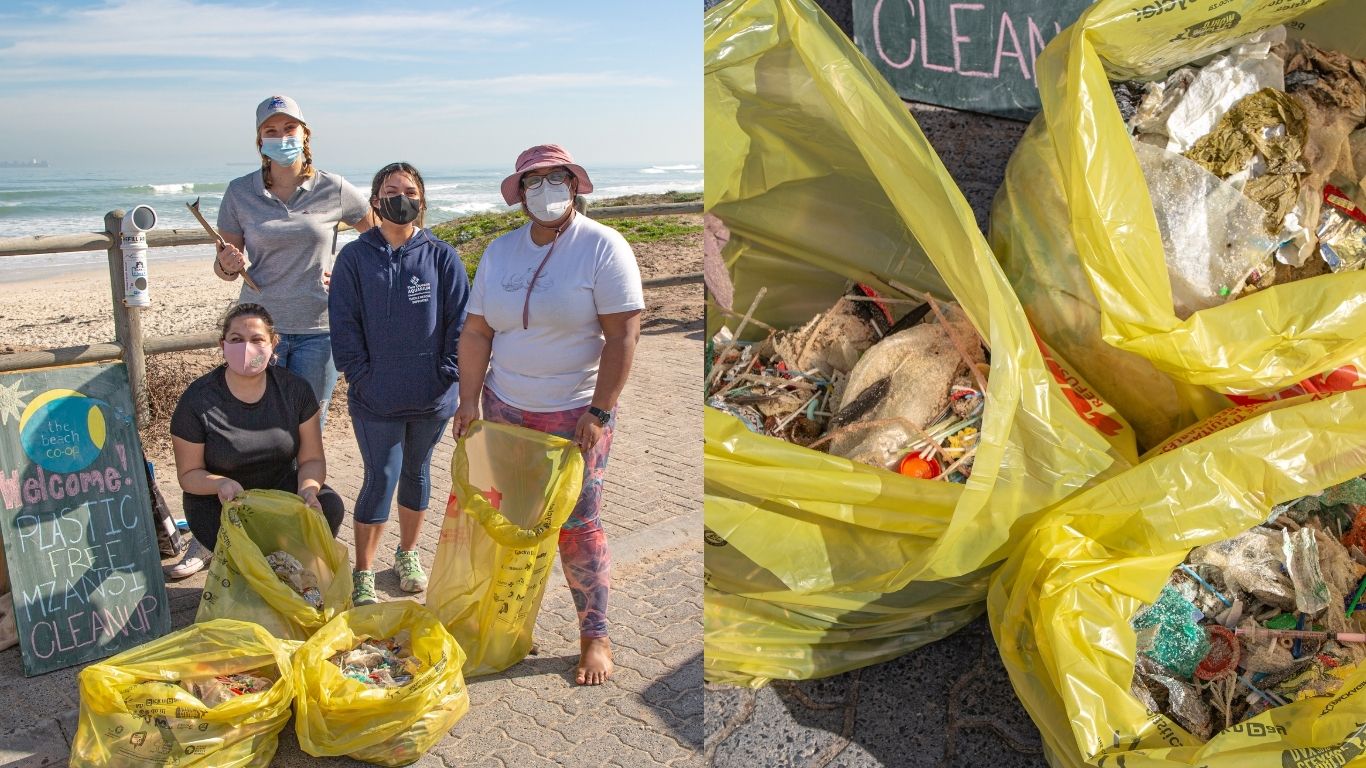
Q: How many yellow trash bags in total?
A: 7